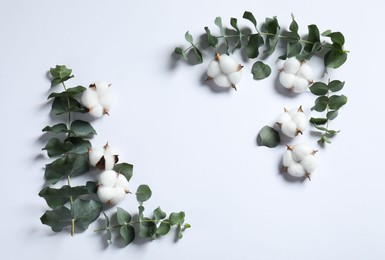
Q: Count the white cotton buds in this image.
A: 7